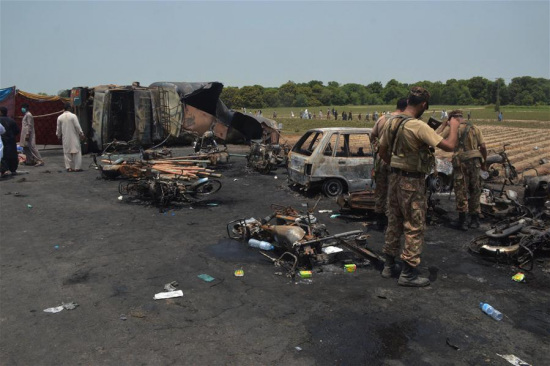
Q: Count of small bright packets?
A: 4